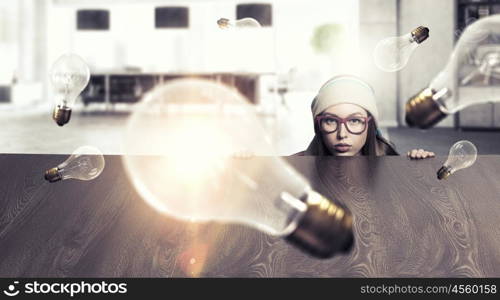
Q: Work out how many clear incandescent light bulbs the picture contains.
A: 7